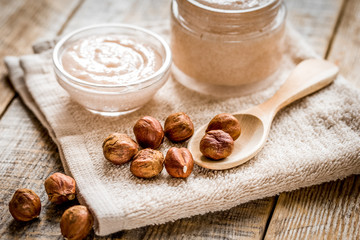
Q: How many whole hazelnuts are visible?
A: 10